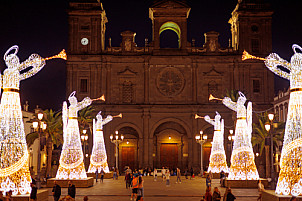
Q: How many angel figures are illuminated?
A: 6